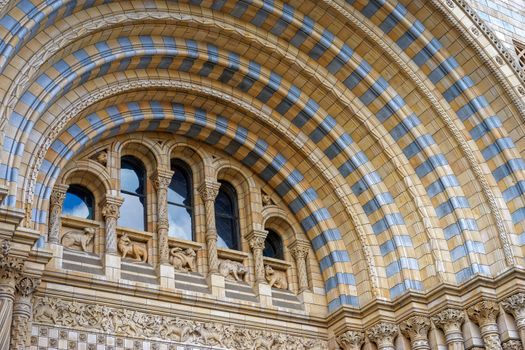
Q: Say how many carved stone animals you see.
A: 5